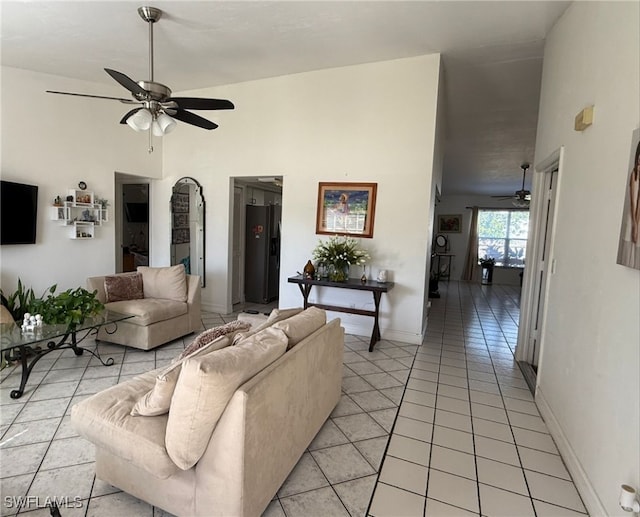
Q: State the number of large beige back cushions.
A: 3